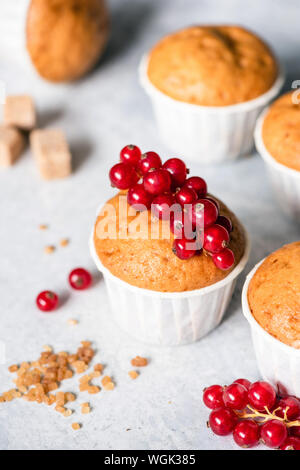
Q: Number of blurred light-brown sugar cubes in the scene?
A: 3